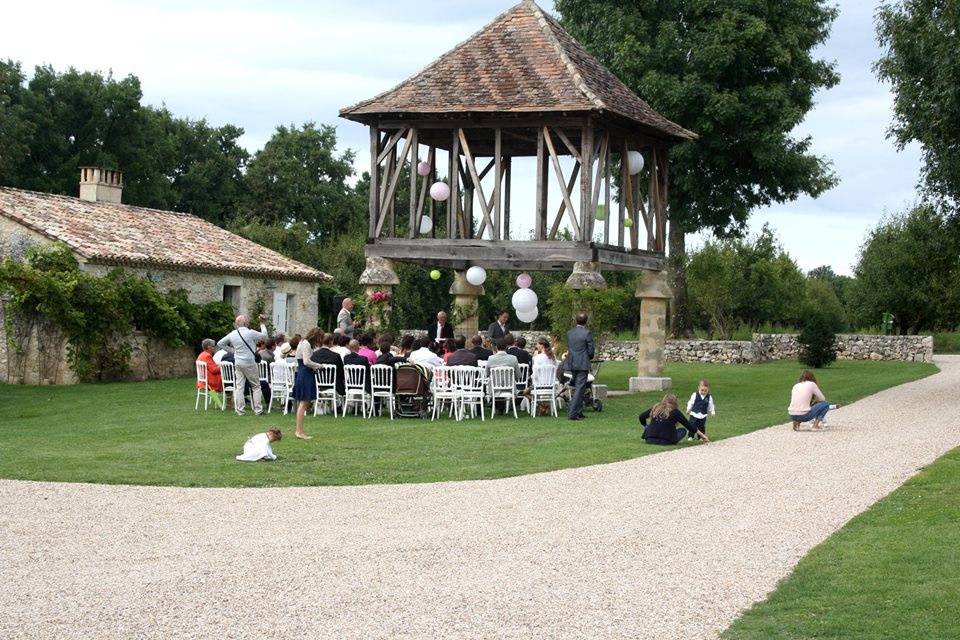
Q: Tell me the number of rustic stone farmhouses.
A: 1